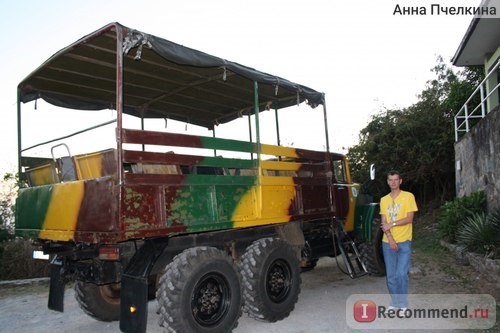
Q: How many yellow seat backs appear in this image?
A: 2